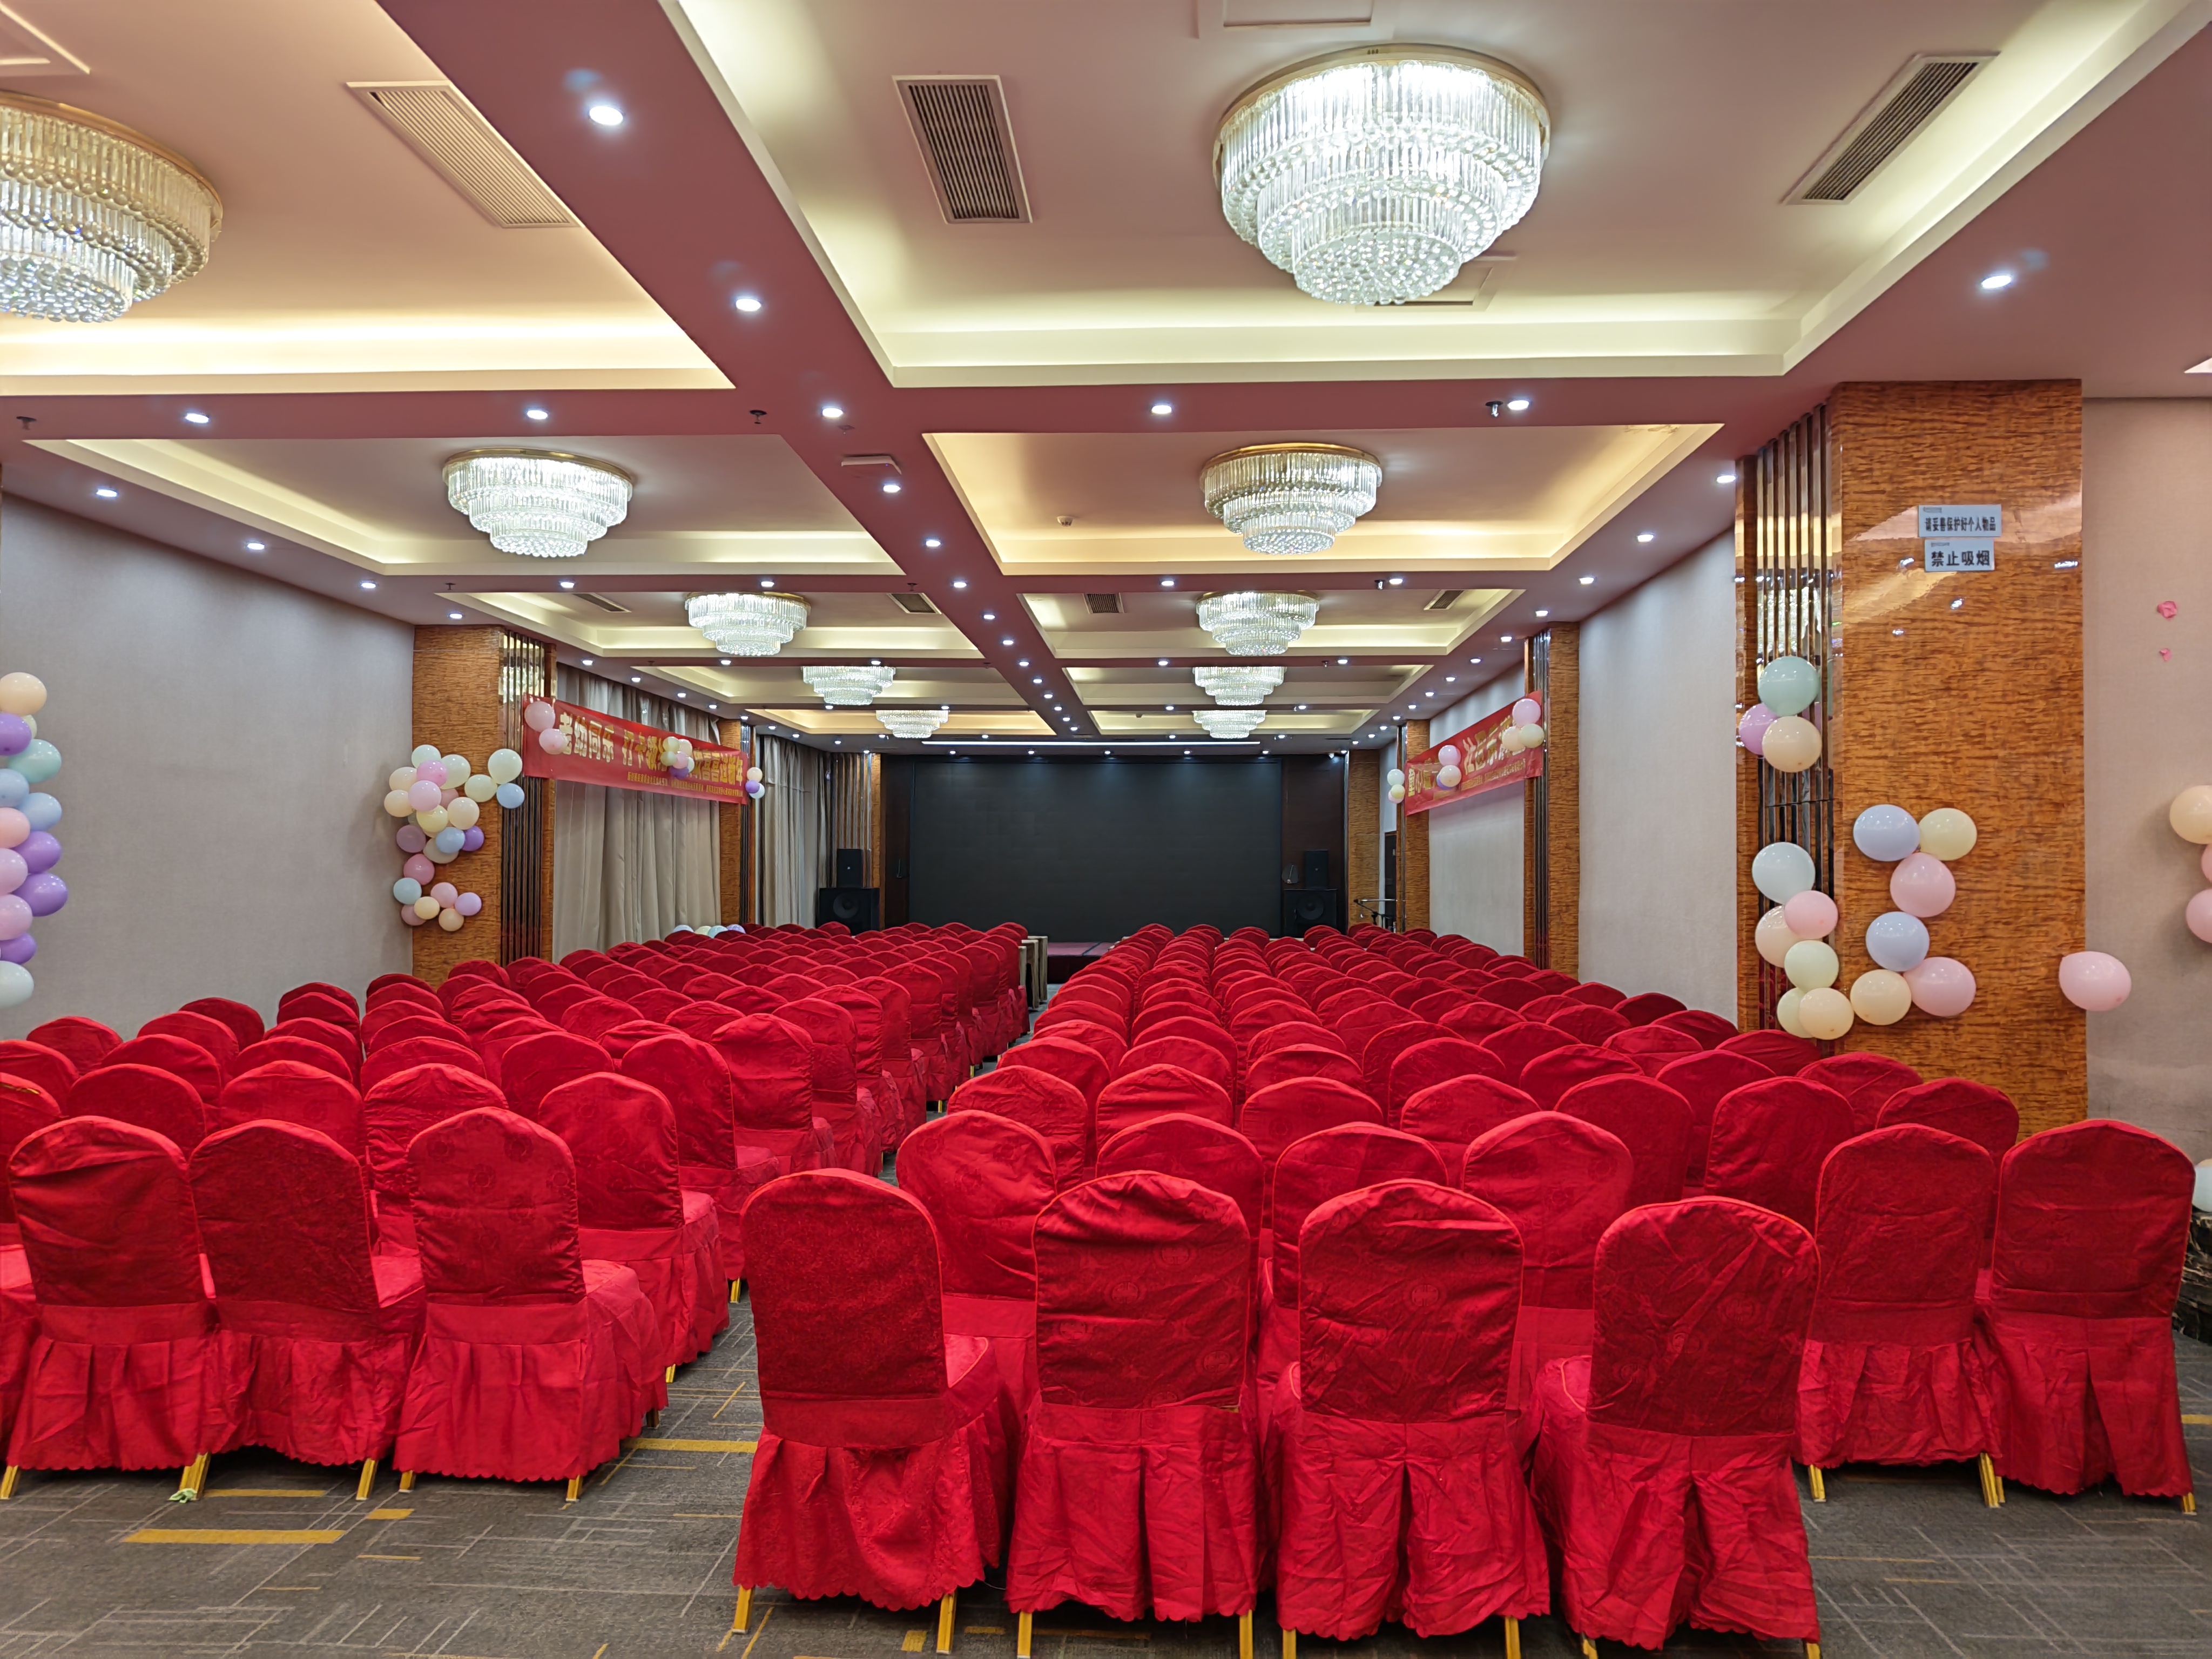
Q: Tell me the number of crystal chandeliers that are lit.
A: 10